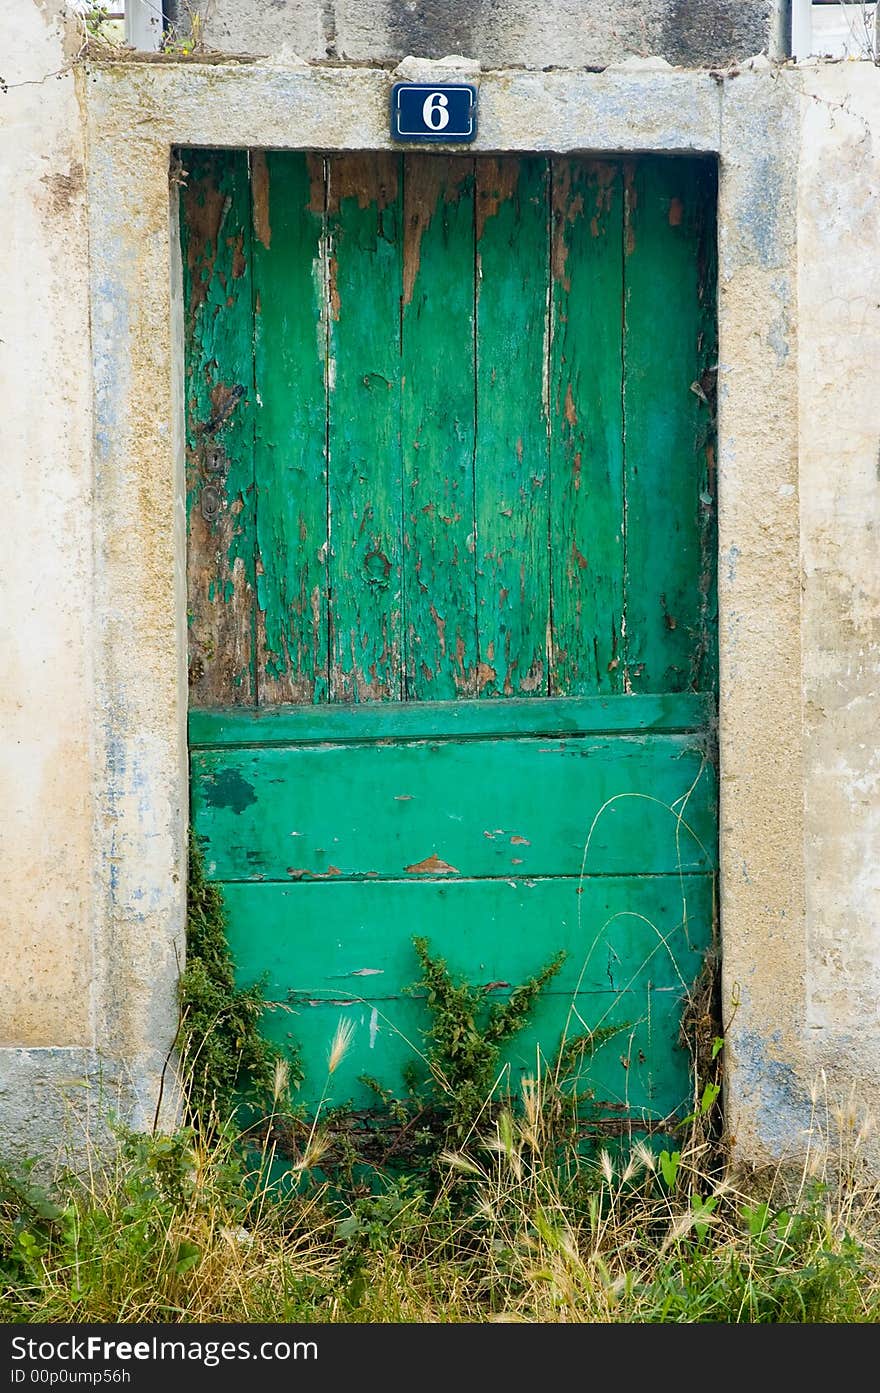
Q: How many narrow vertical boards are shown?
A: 7